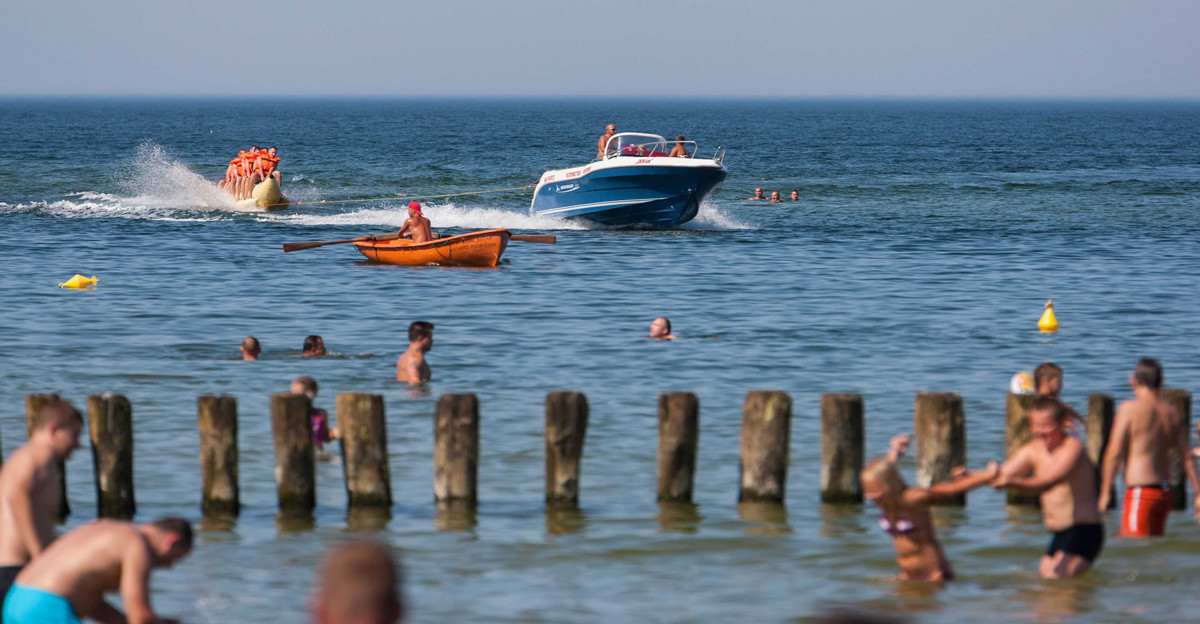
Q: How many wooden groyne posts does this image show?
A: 14